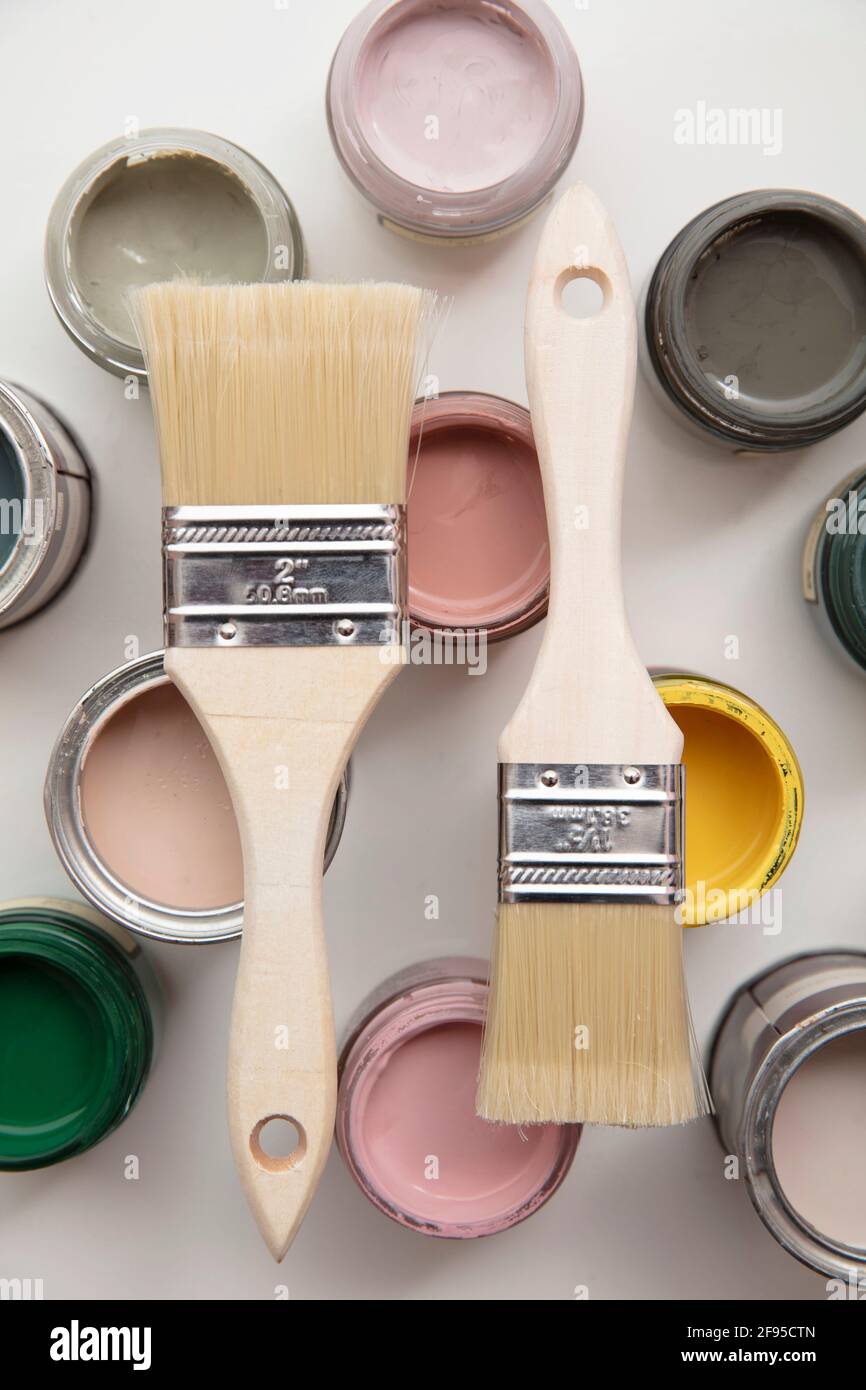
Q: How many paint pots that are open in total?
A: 11